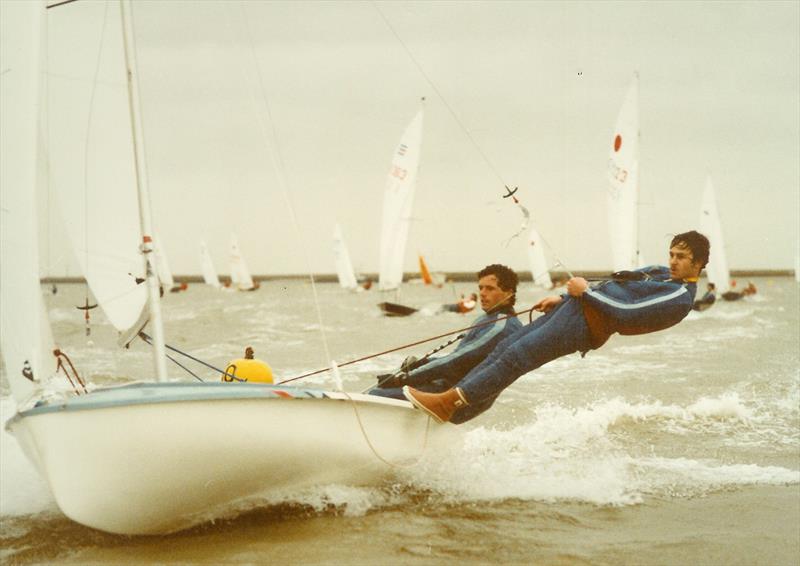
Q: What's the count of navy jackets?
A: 2